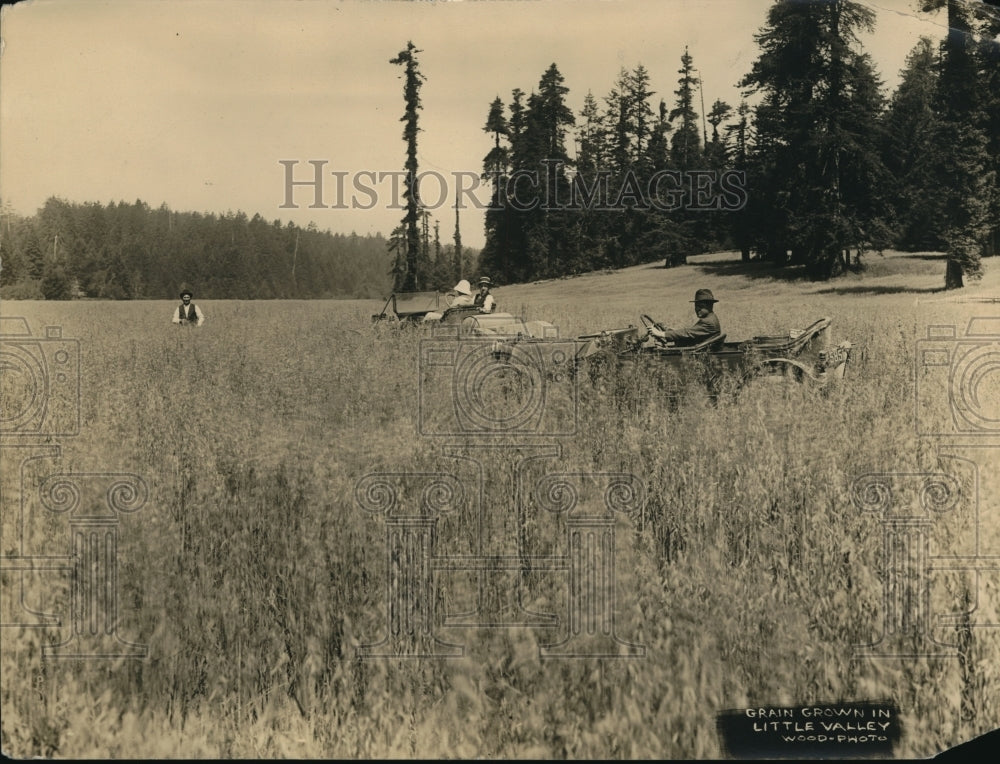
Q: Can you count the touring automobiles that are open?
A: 2